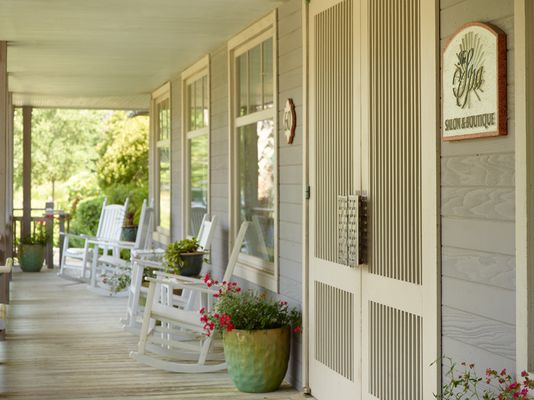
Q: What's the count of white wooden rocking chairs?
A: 4